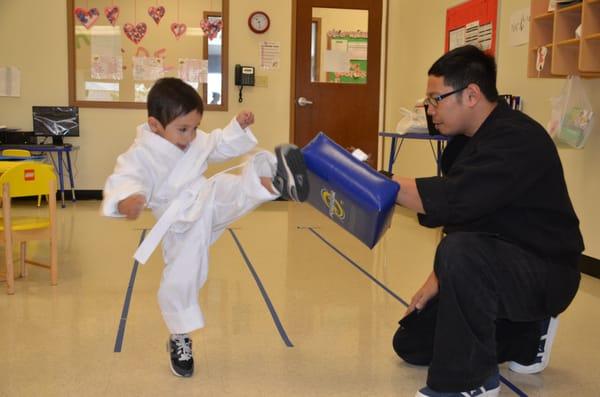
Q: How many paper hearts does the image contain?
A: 6